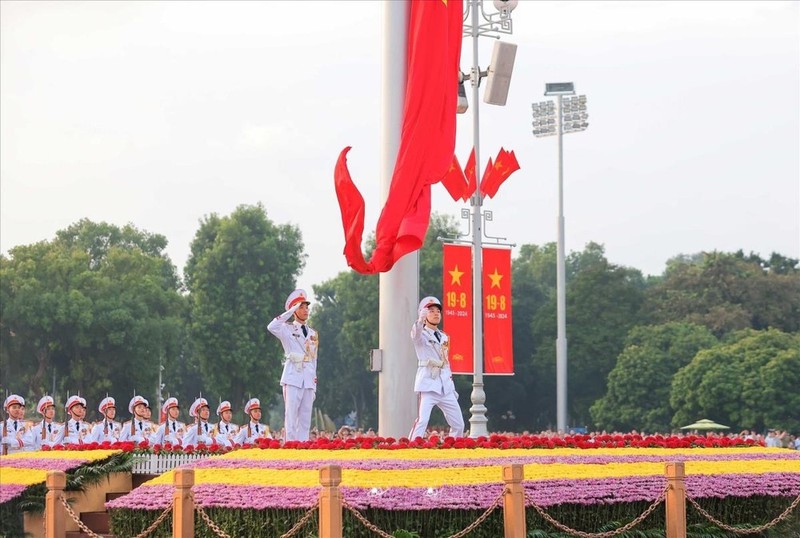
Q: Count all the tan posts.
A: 5